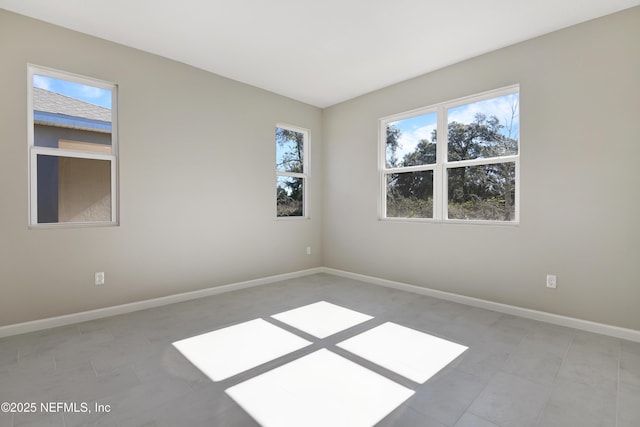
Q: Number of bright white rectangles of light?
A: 4